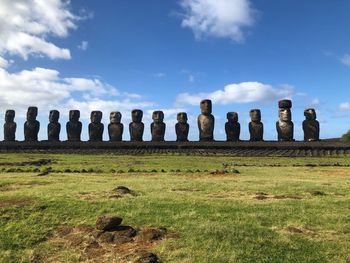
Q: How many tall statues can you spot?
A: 14